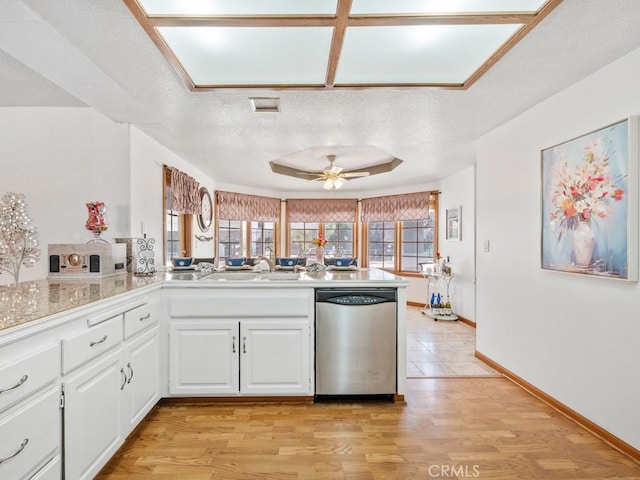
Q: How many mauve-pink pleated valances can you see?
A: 4